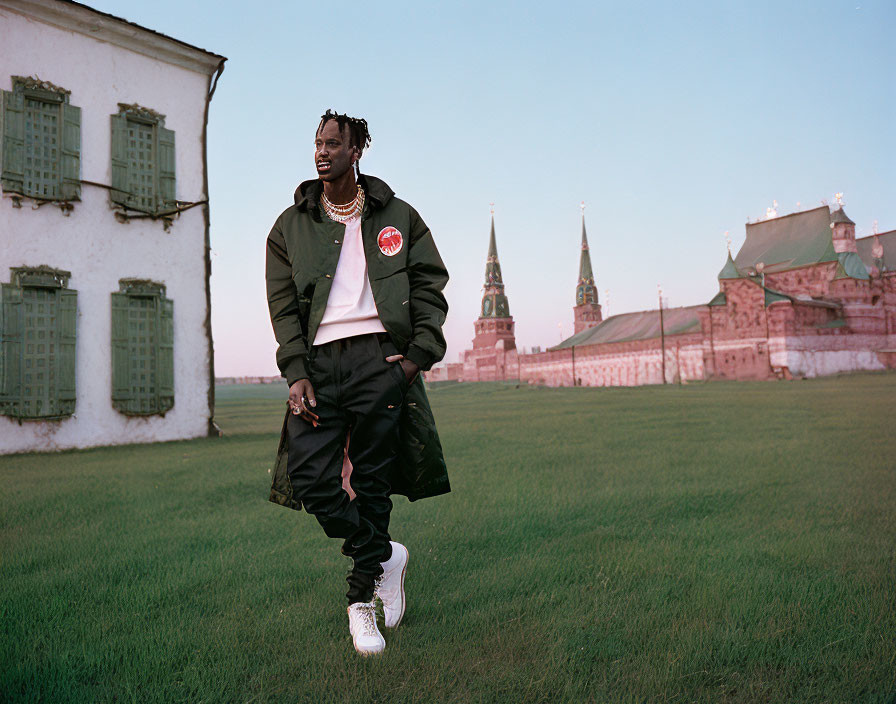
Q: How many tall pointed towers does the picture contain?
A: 2